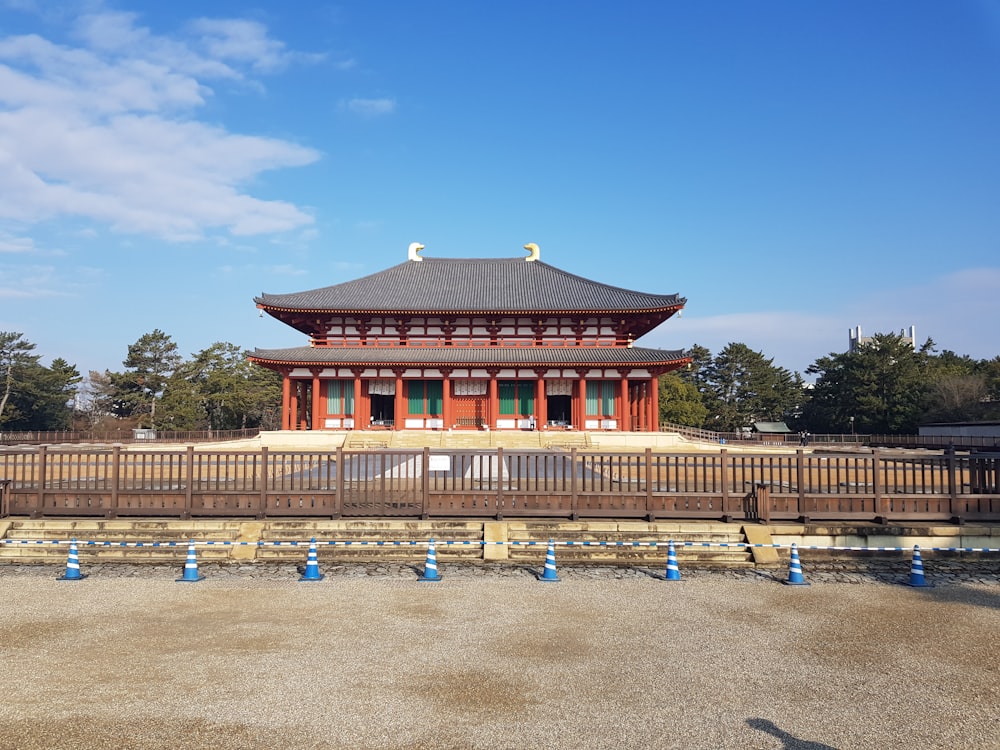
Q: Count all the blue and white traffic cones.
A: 8